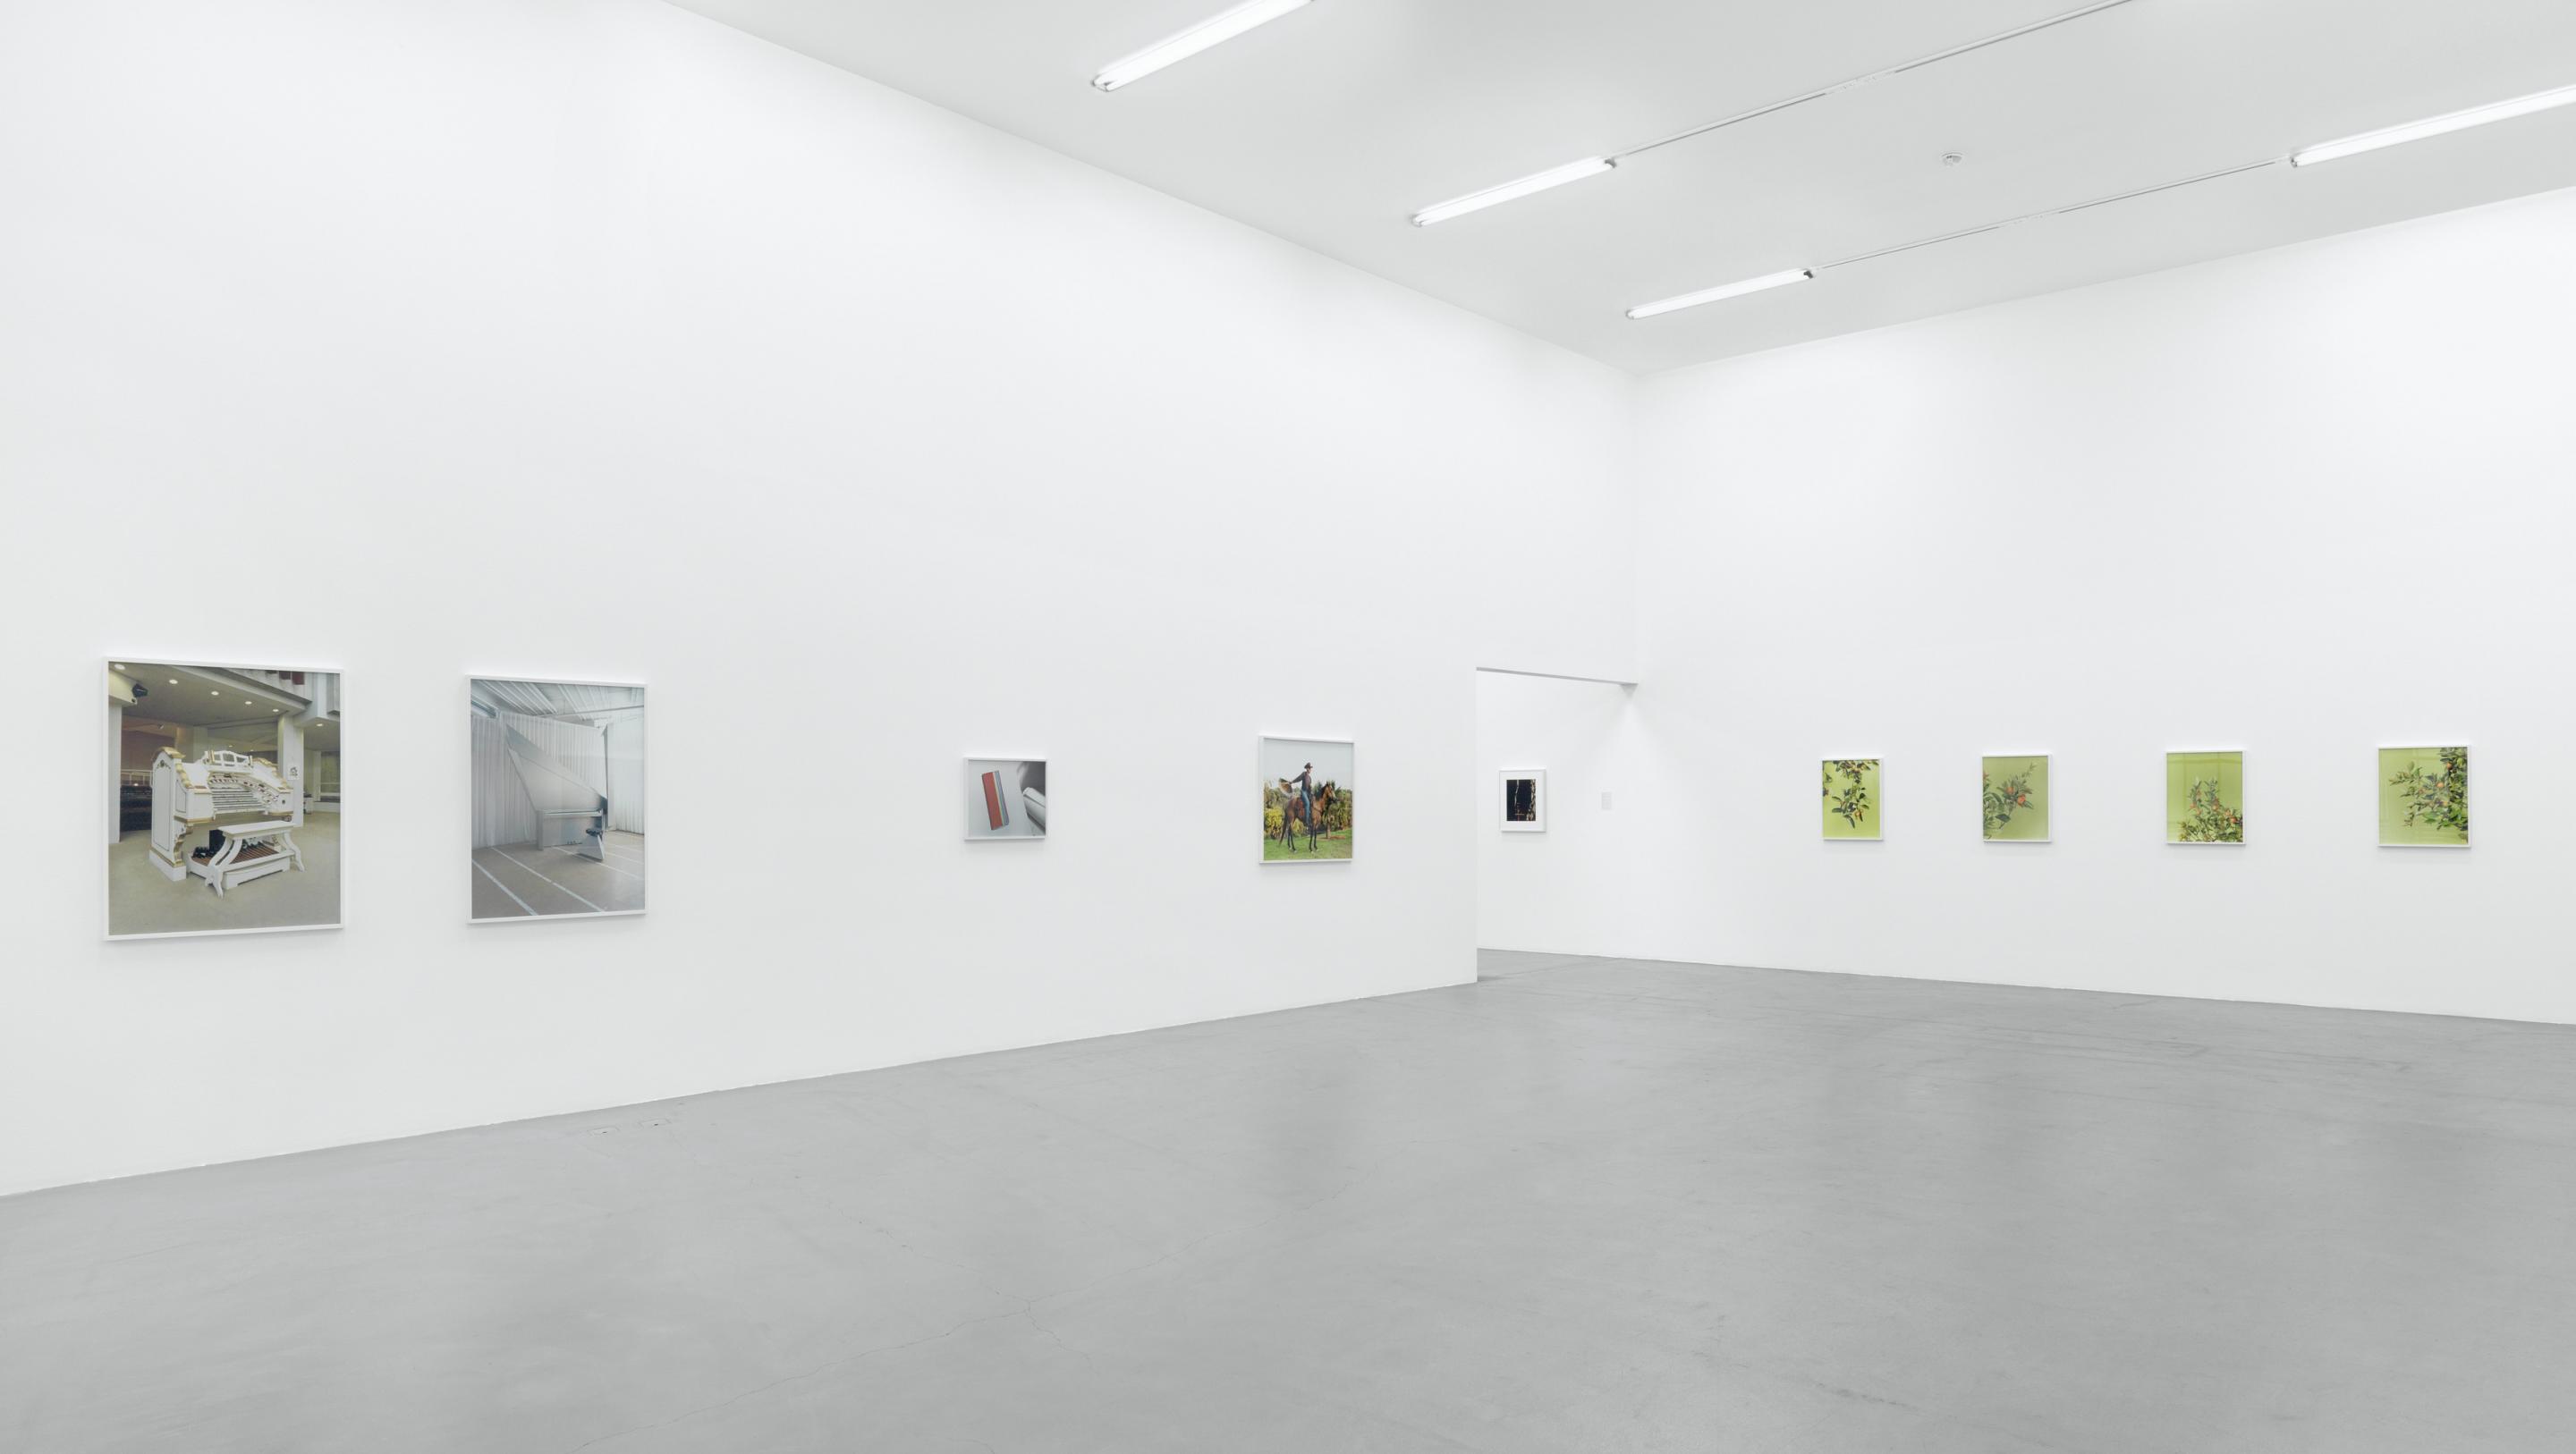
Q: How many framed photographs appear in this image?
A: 9